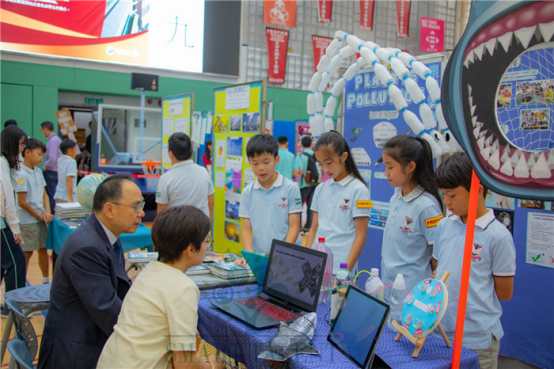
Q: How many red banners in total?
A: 5